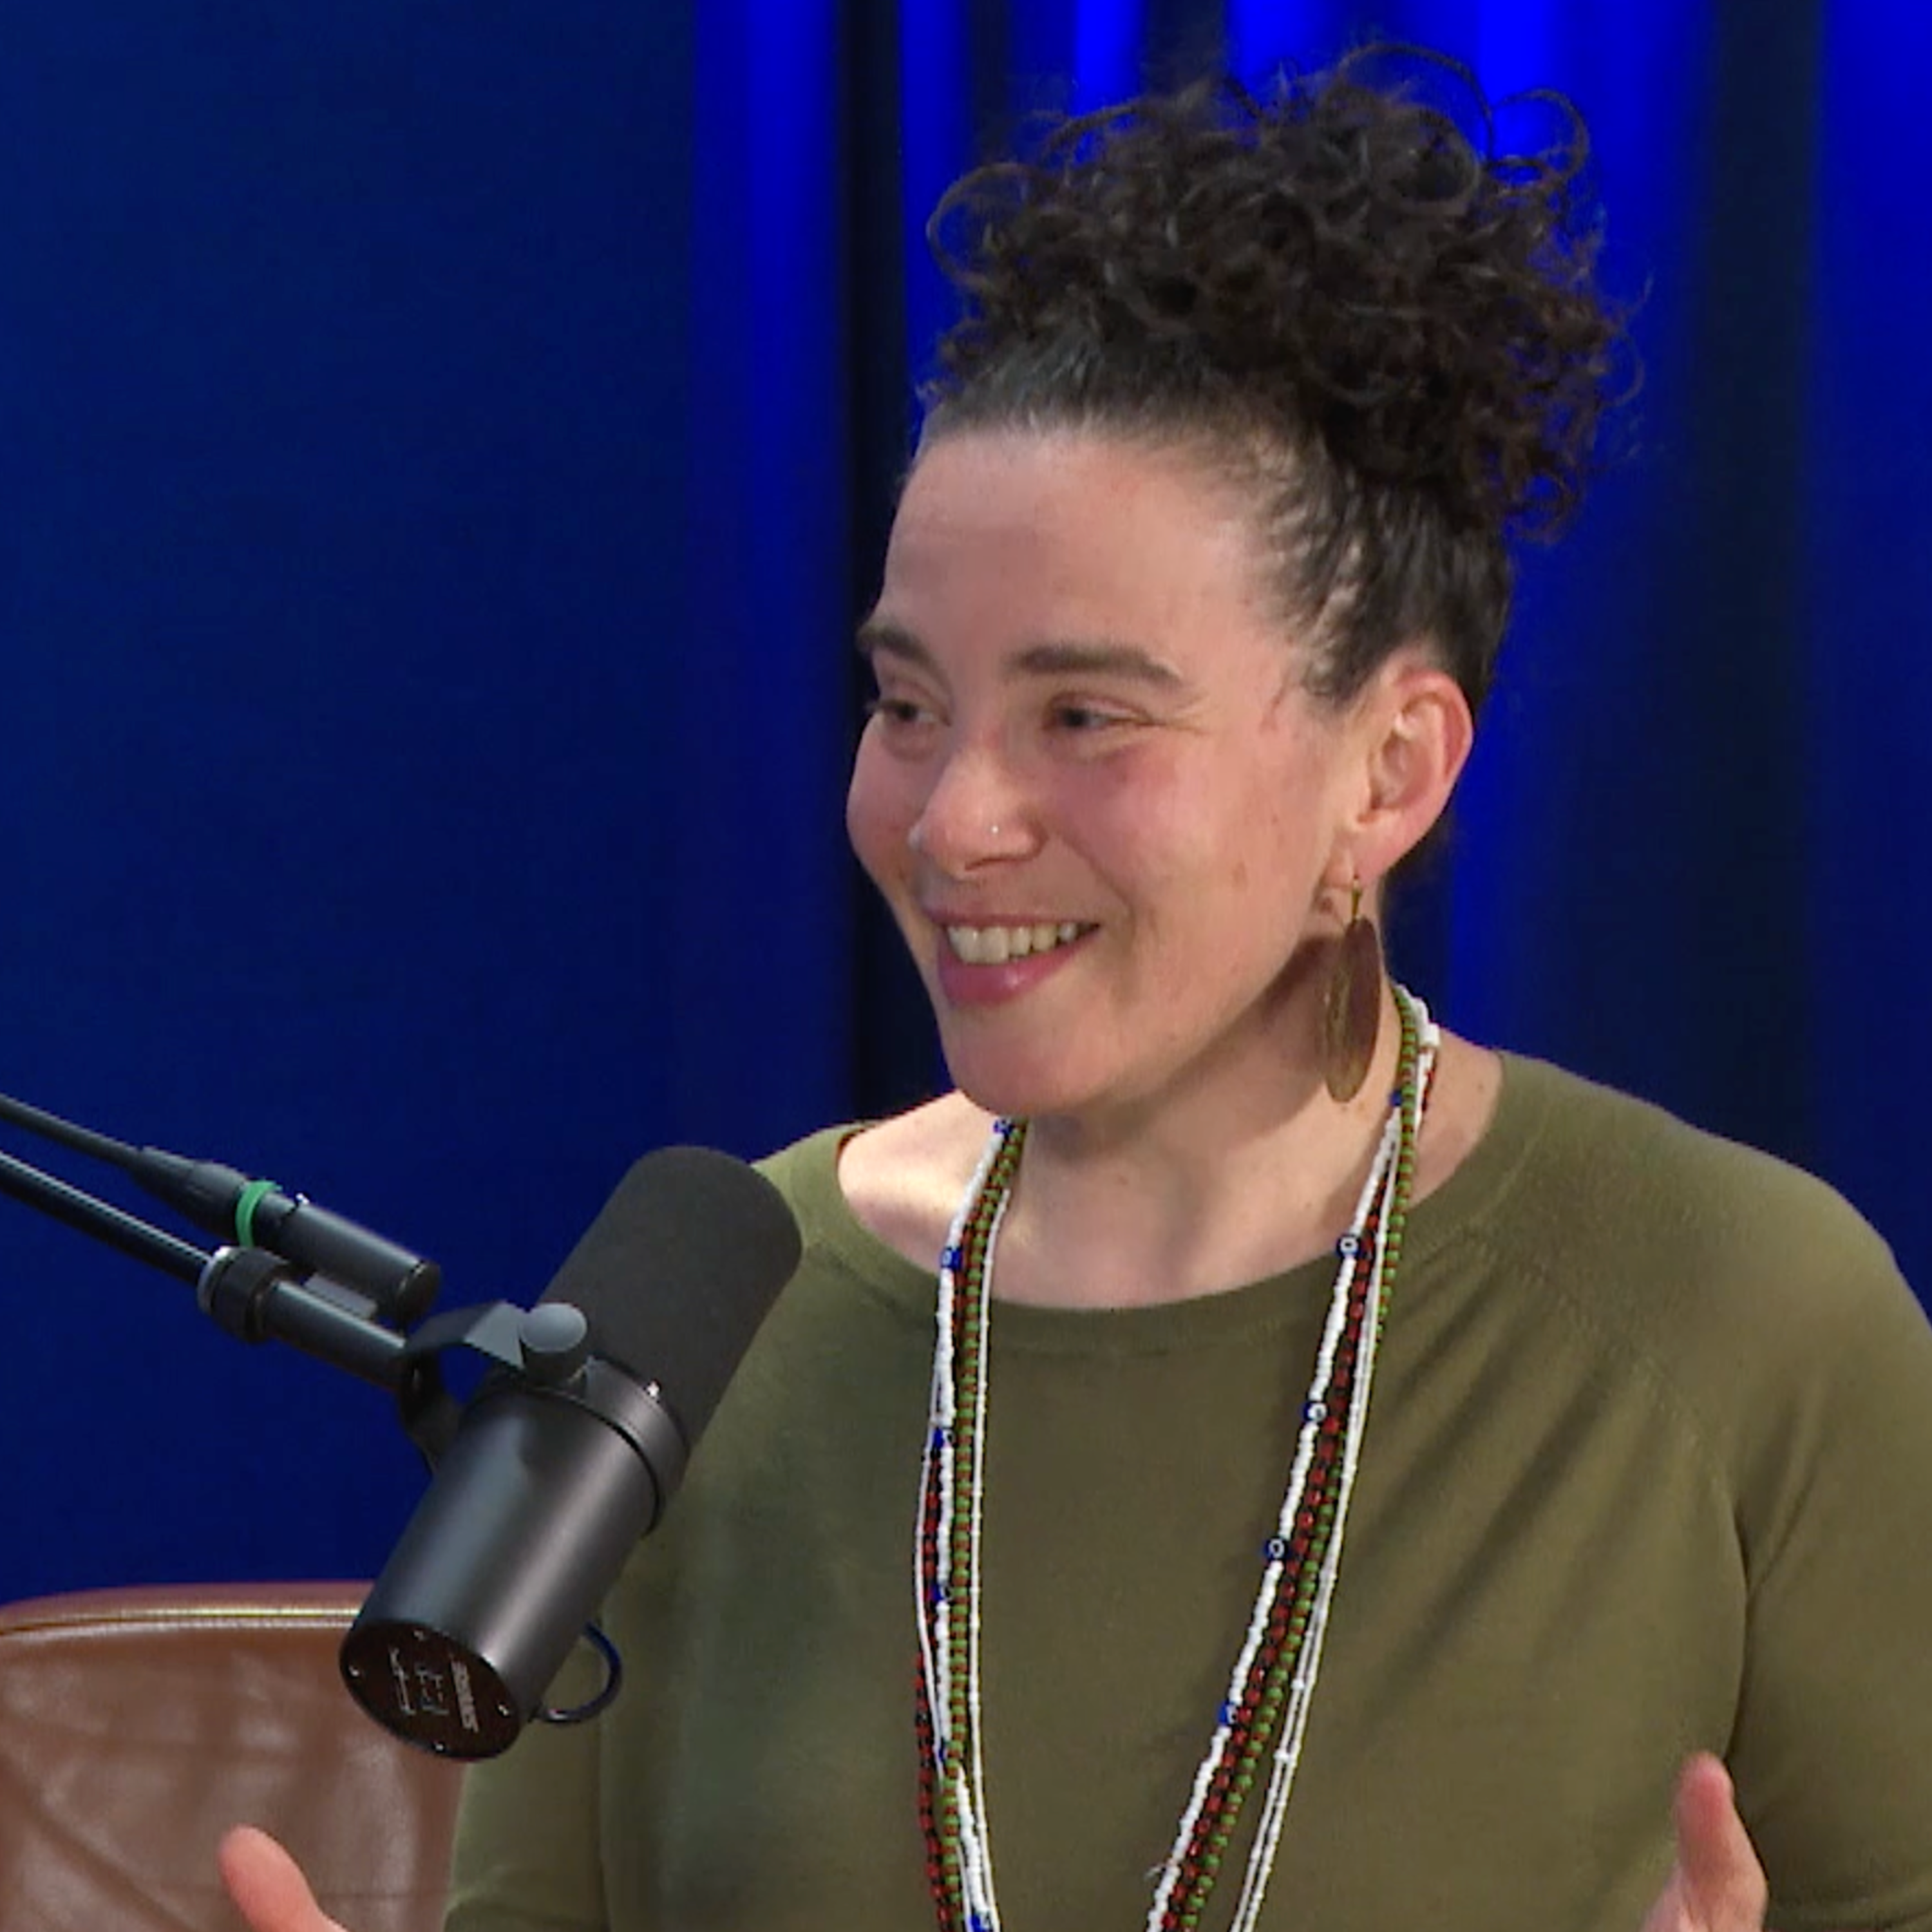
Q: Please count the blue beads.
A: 11